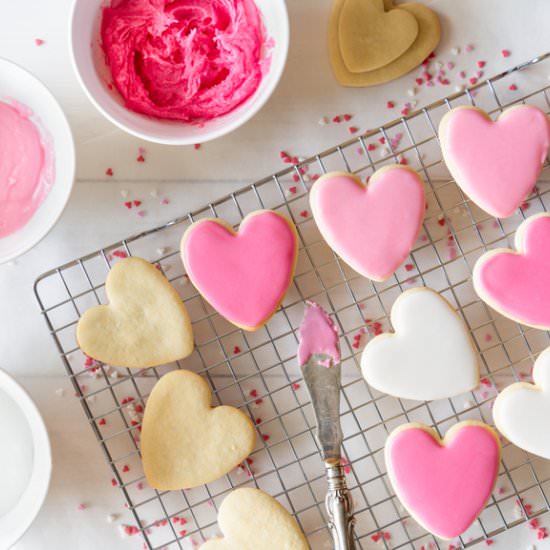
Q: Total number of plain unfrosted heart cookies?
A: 5